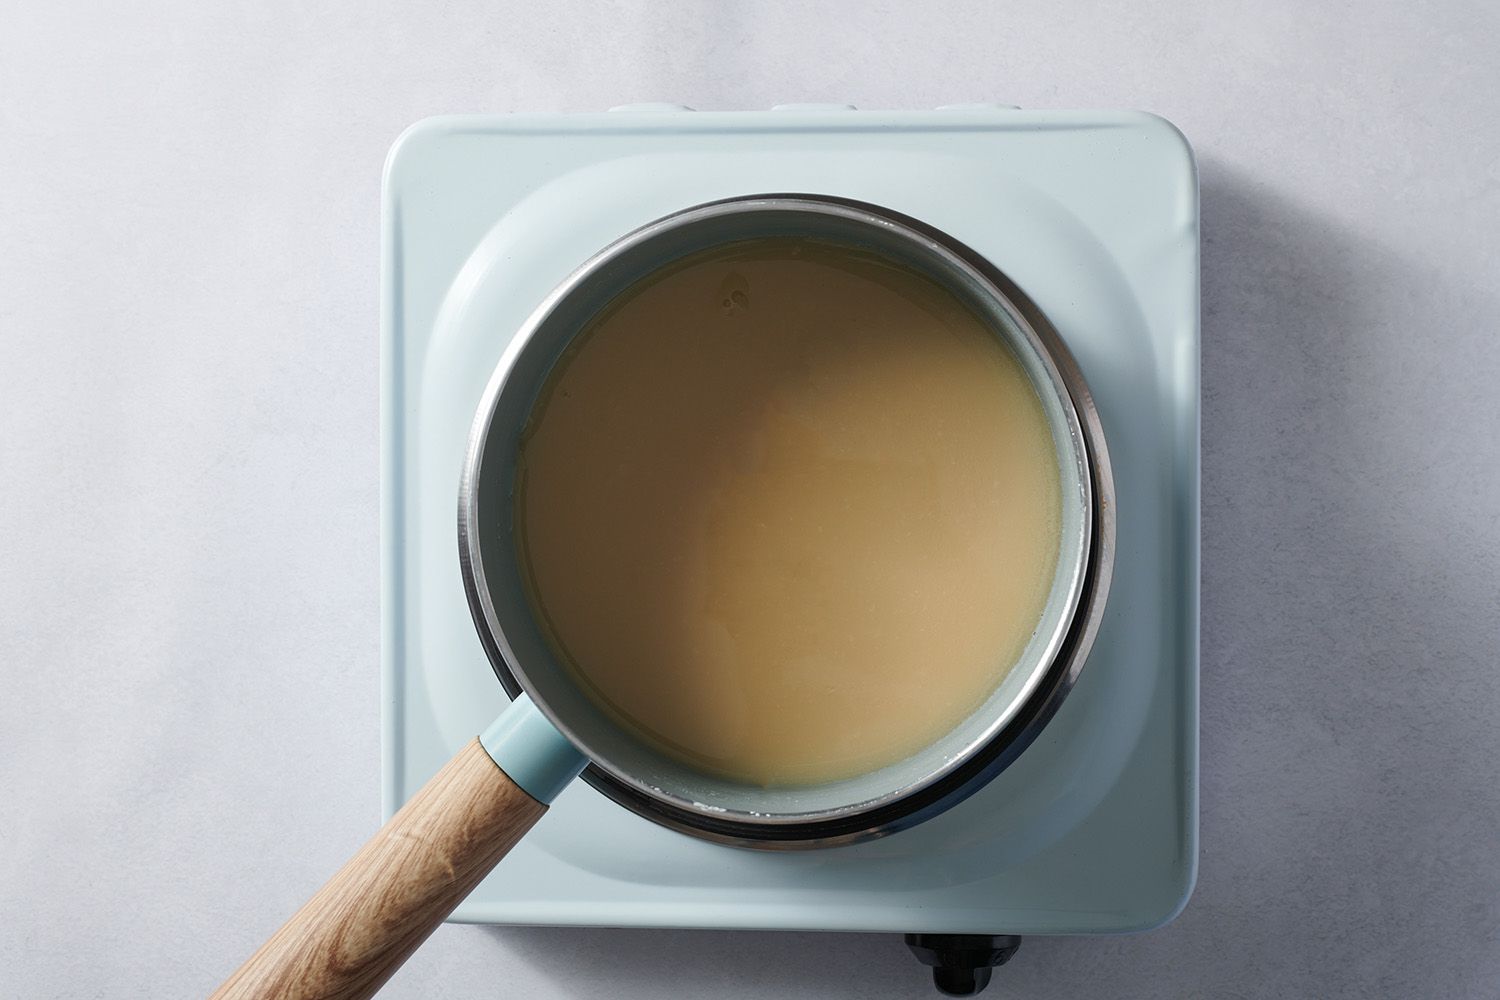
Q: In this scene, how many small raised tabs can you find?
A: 3